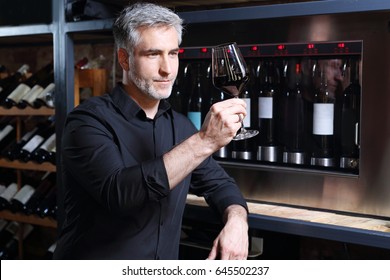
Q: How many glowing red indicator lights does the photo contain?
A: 7